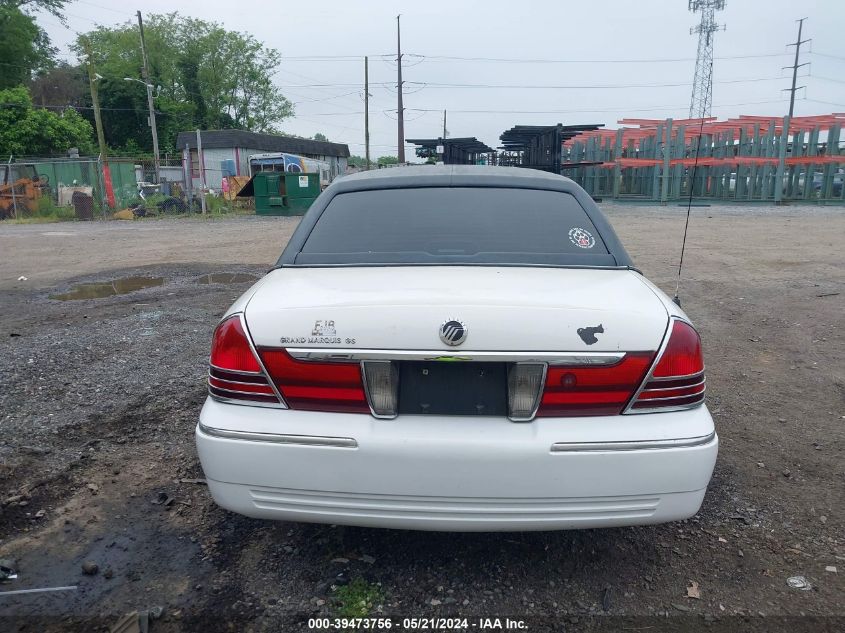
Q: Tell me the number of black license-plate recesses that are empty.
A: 1